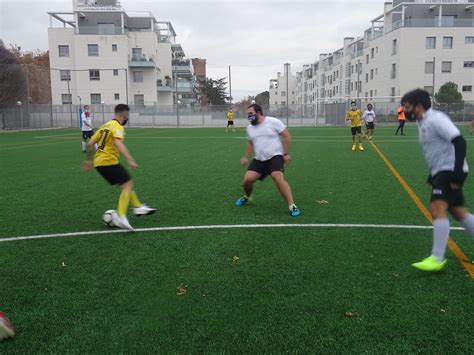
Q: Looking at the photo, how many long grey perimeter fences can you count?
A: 1